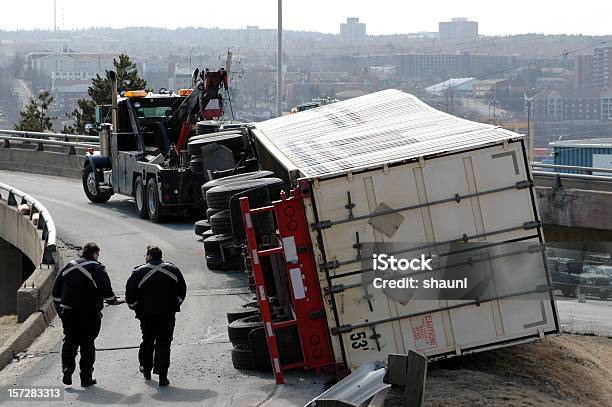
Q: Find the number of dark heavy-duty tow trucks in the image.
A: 1